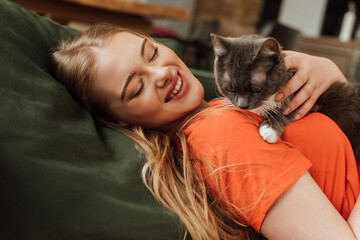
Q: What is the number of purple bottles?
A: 0